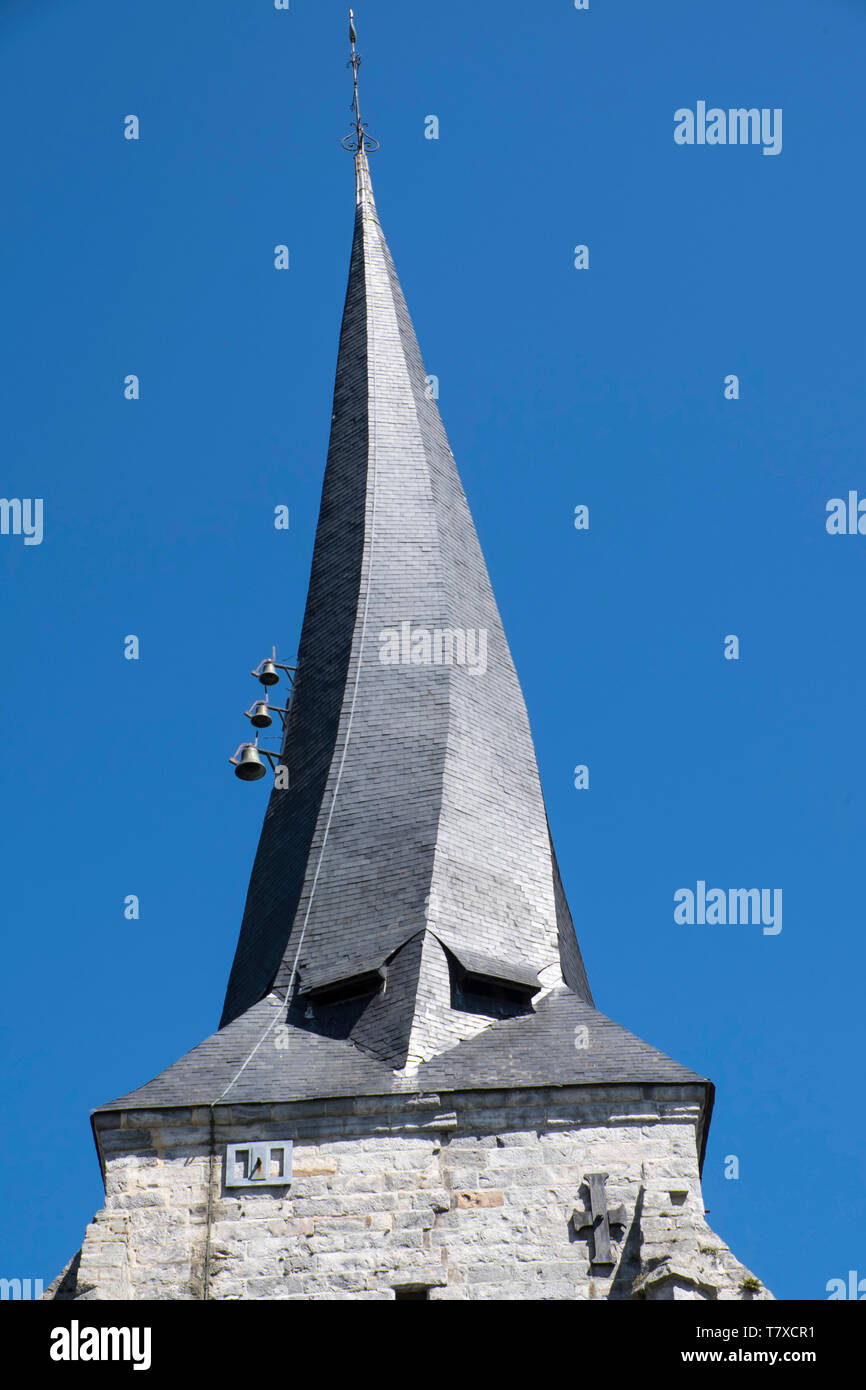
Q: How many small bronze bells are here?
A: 3